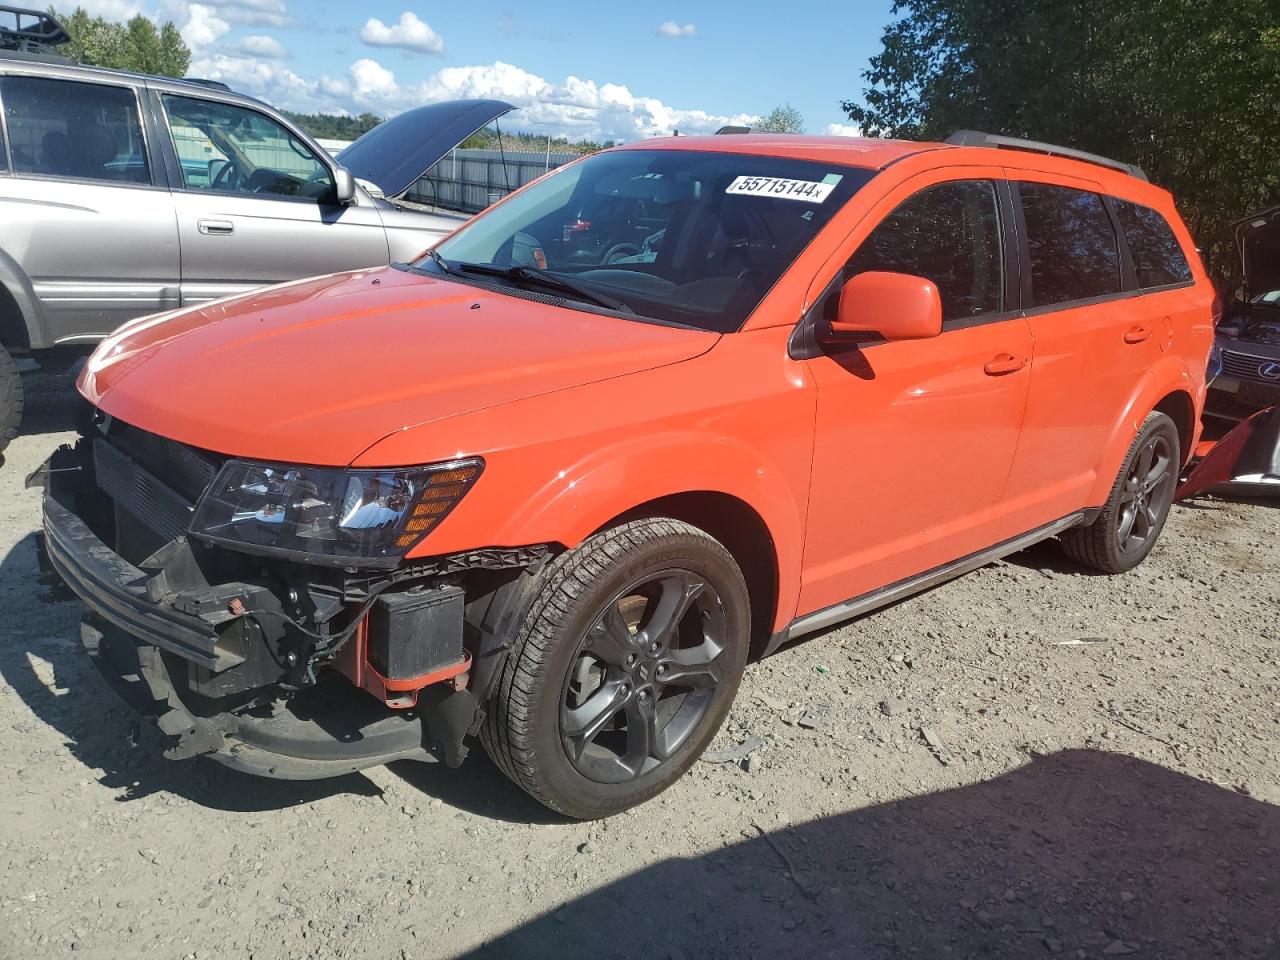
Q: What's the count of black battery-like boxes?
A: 1